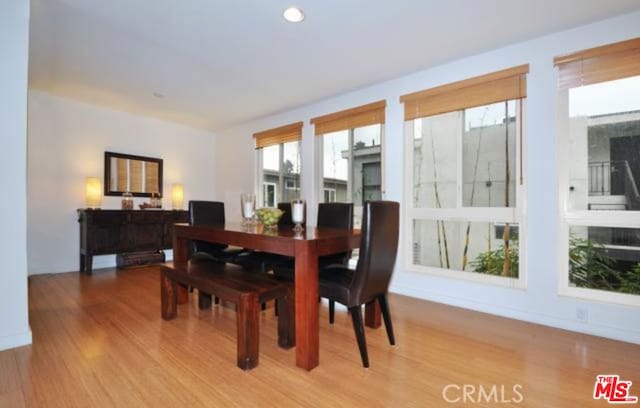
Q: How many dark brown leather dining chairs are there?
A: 4